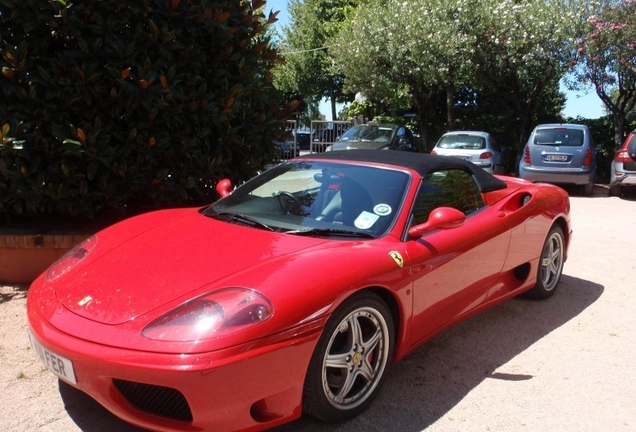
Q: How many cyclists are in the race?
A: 0